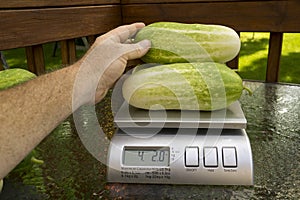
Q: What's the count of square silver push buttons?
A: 3